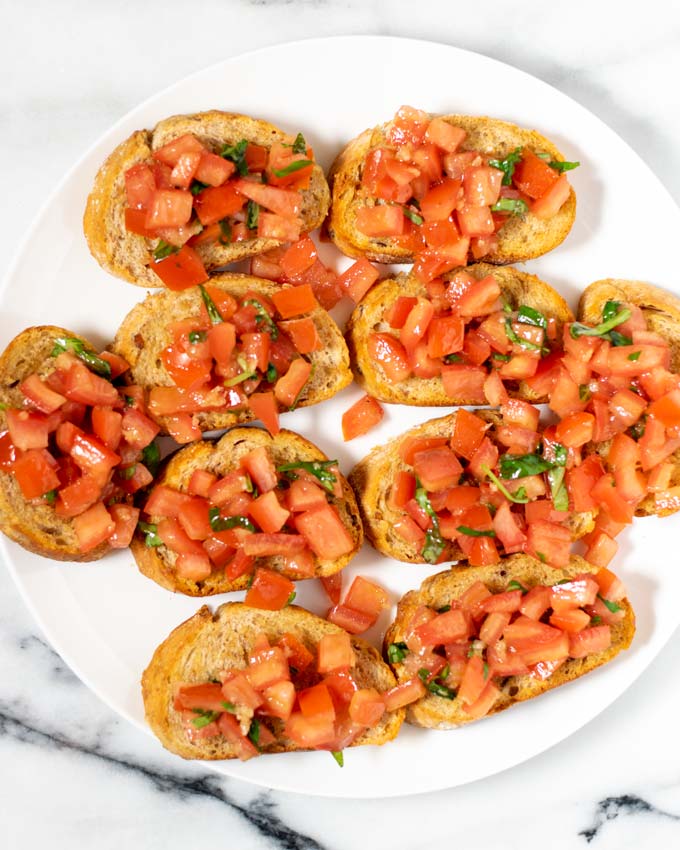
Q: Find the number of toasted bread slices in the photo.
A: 10